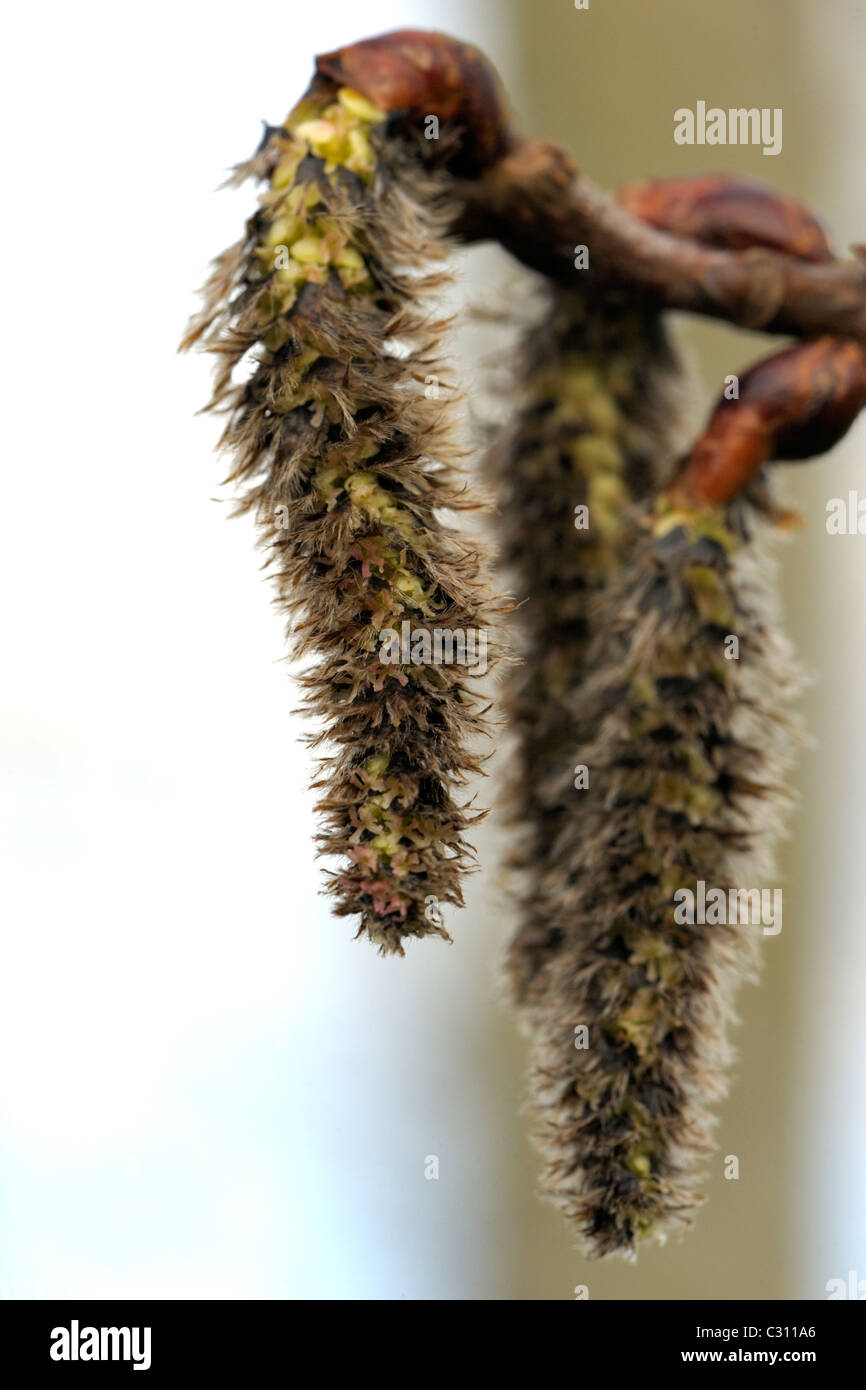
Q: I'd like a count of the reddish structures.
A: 3